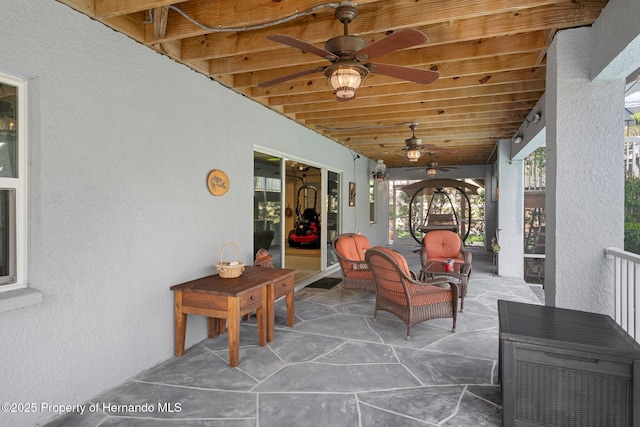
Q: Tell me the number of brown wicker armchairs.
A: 3